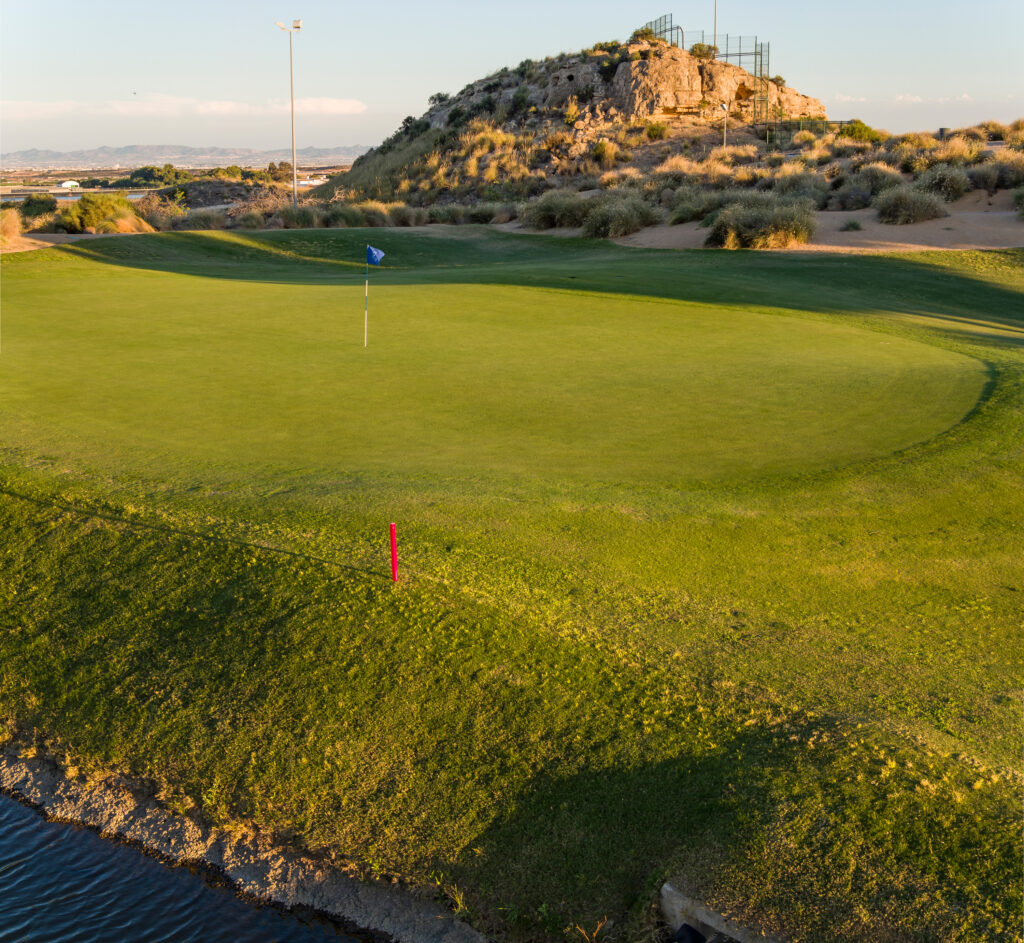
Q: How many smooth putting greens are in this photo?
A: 1